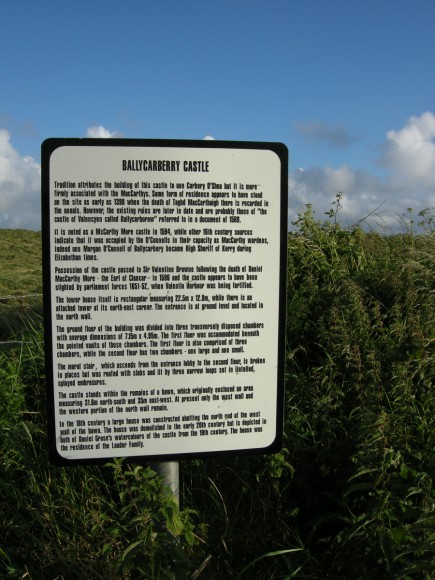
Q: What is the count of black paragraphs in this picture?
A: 8